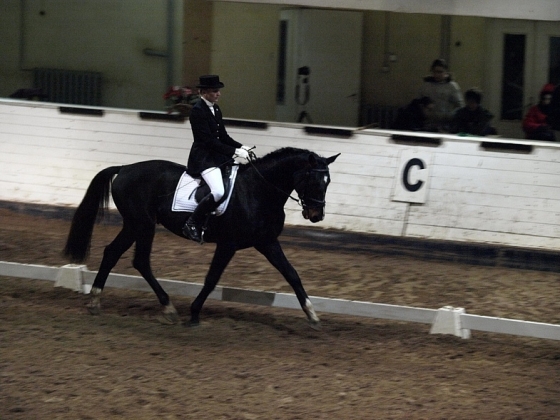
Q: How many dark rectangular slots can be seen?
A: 6